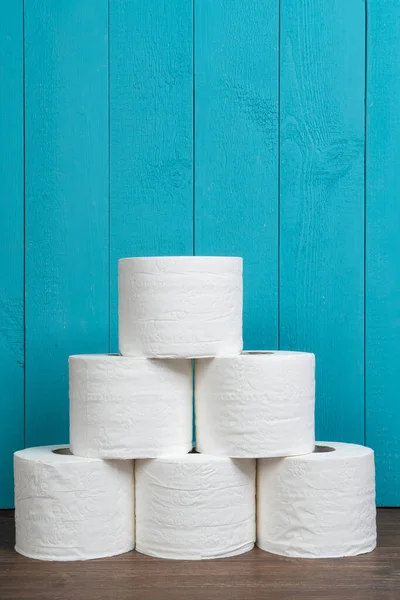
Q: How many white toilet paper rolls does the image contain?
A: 6